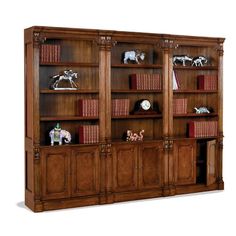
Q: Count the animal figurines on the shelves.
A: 7